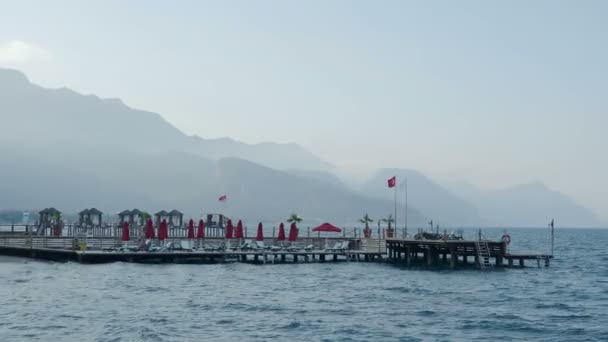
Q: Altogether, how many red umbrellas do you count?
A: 11